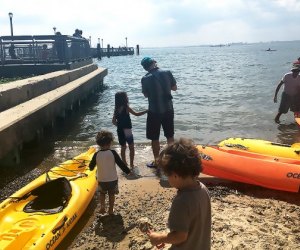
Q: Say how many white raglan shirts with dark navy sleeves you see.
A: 1